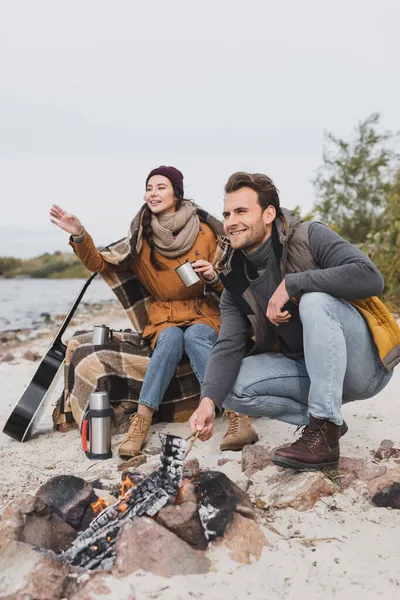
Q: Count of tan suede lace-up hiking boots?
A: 2